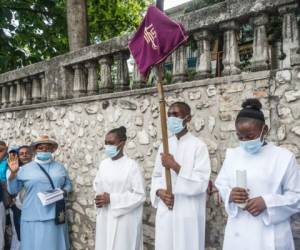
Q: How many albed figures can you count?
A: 3